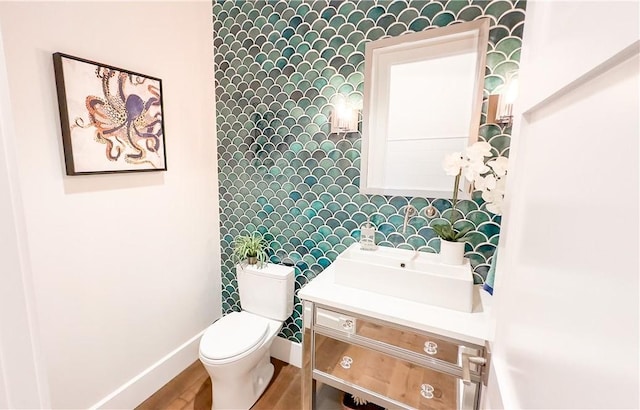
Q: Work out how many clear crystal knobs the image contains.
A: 4